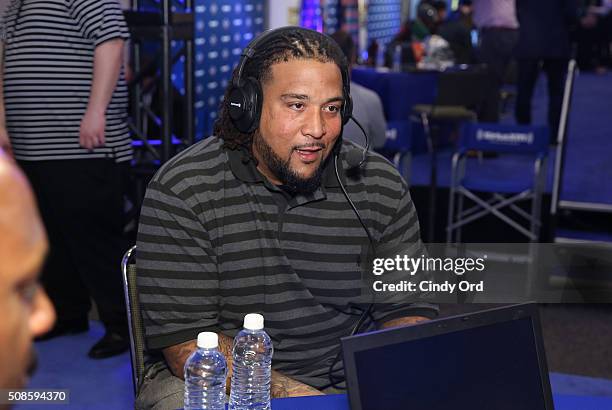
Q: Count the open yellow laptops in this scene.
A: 0